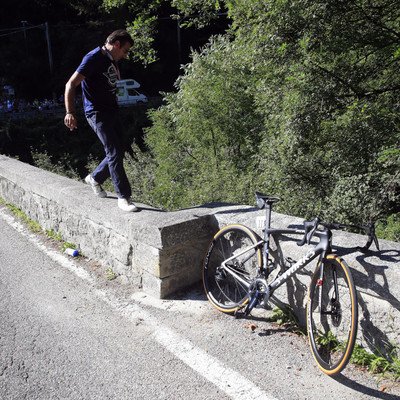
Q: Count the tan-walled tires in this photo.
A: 2